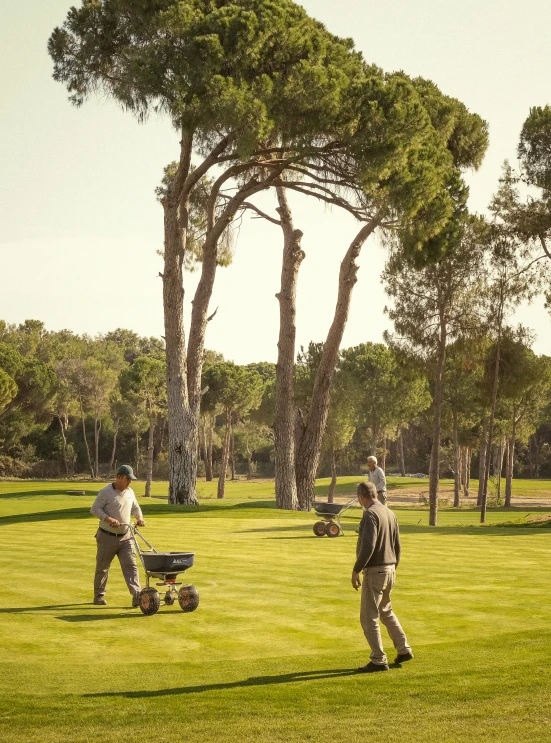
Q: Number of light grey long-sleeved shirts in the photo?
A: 2